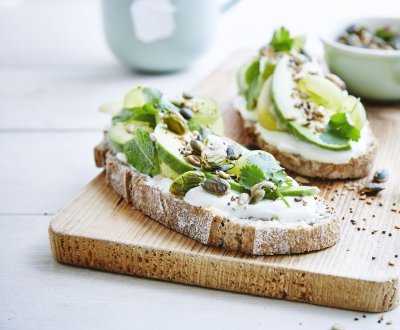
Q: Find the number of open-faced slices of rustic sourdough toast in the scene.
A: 2